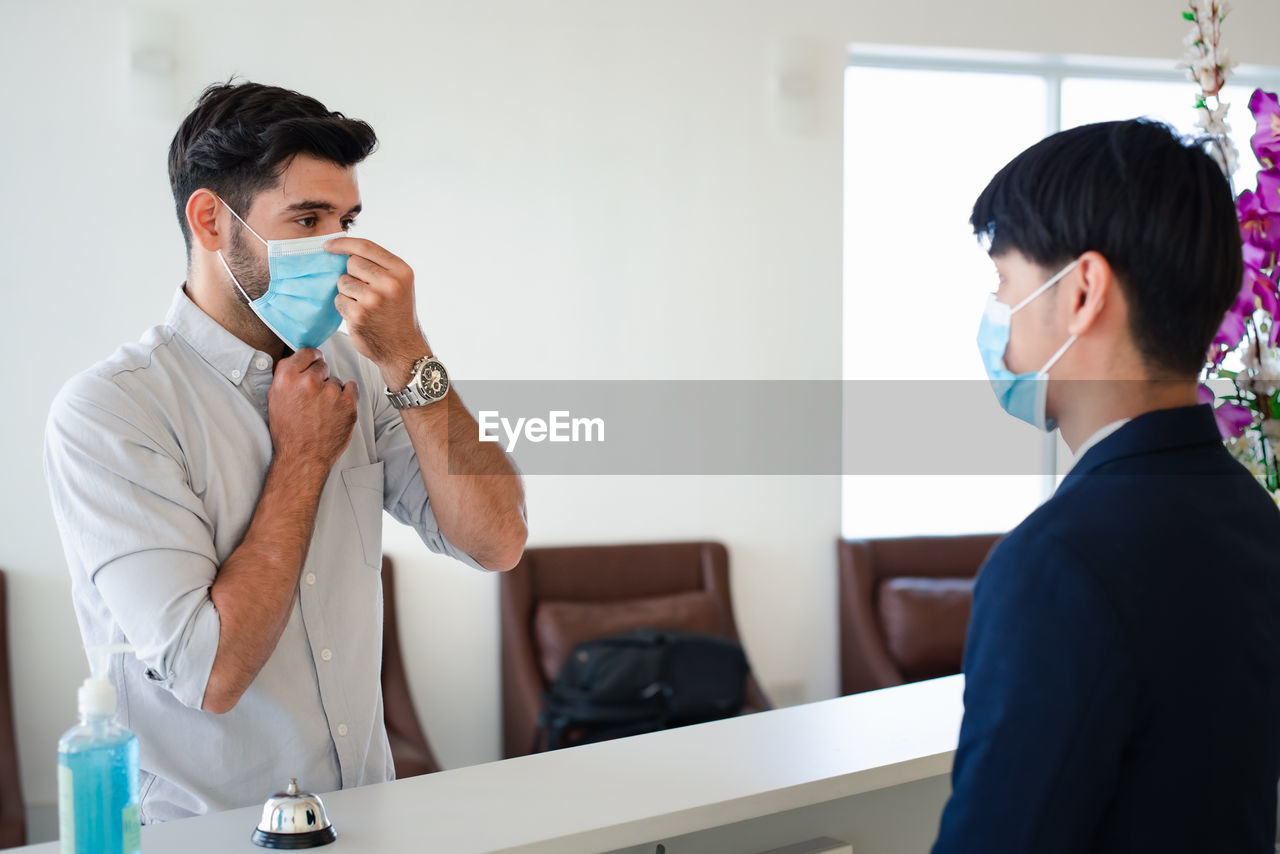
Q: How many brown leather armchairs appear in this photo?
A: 4